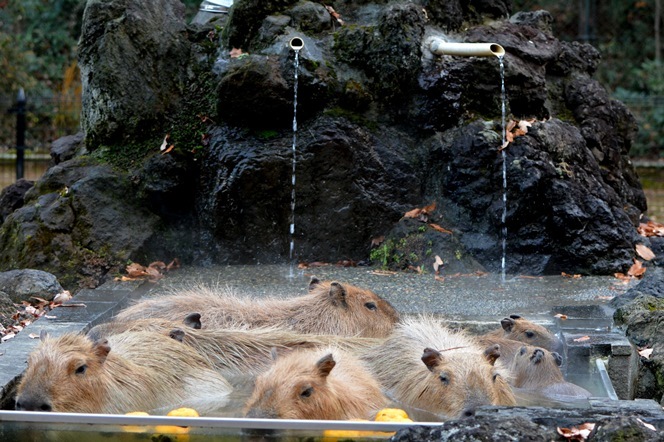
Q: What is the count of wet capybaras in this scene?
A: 7